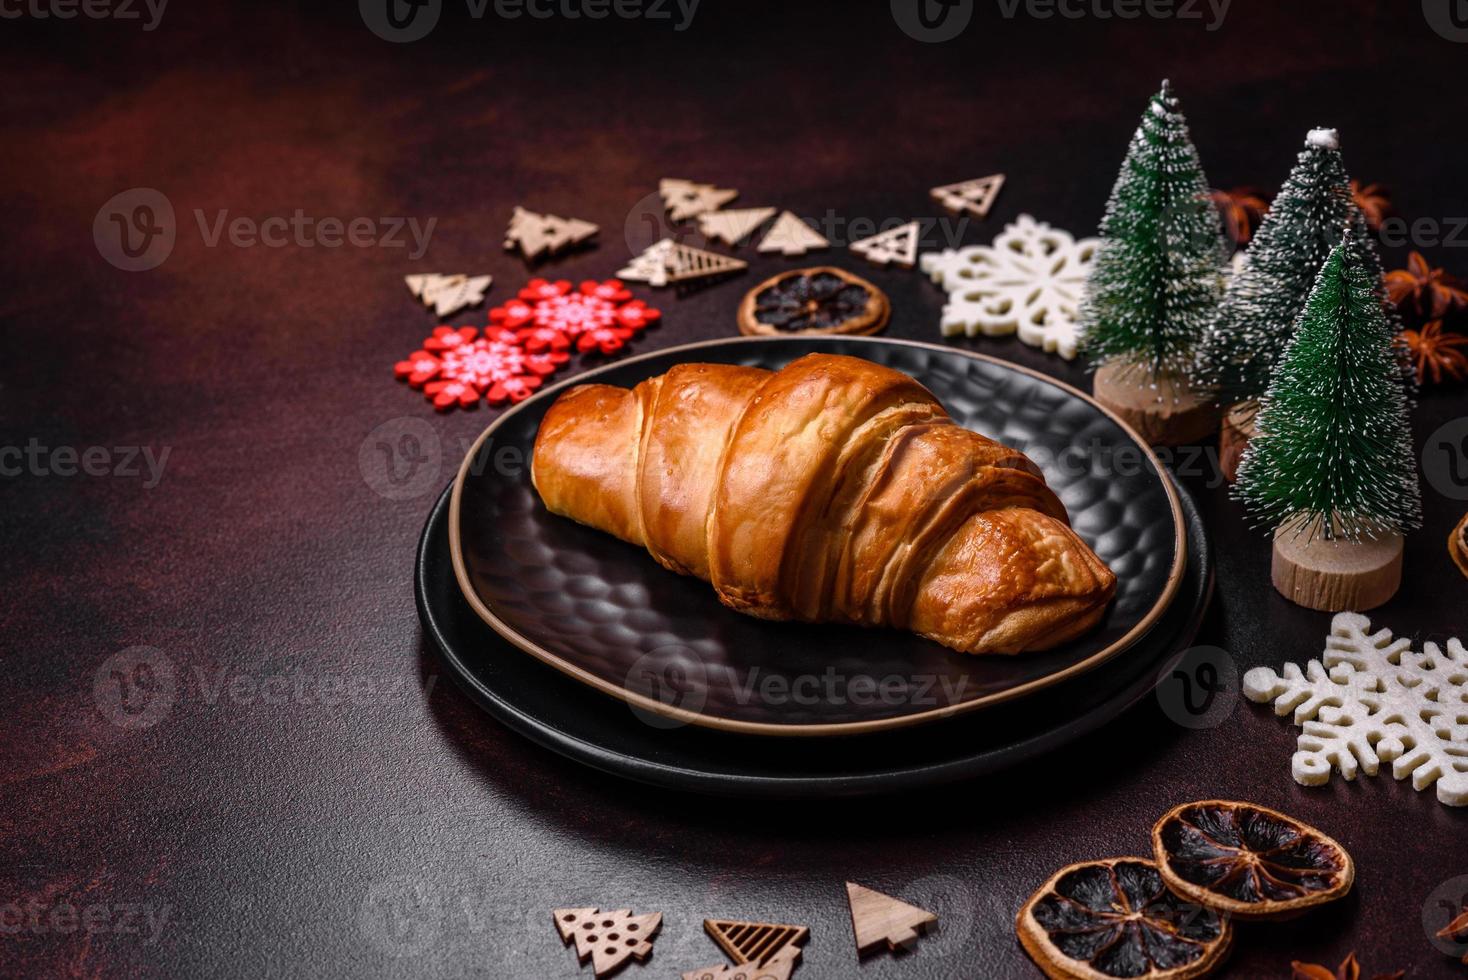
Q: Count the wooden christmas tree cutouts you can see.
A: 13